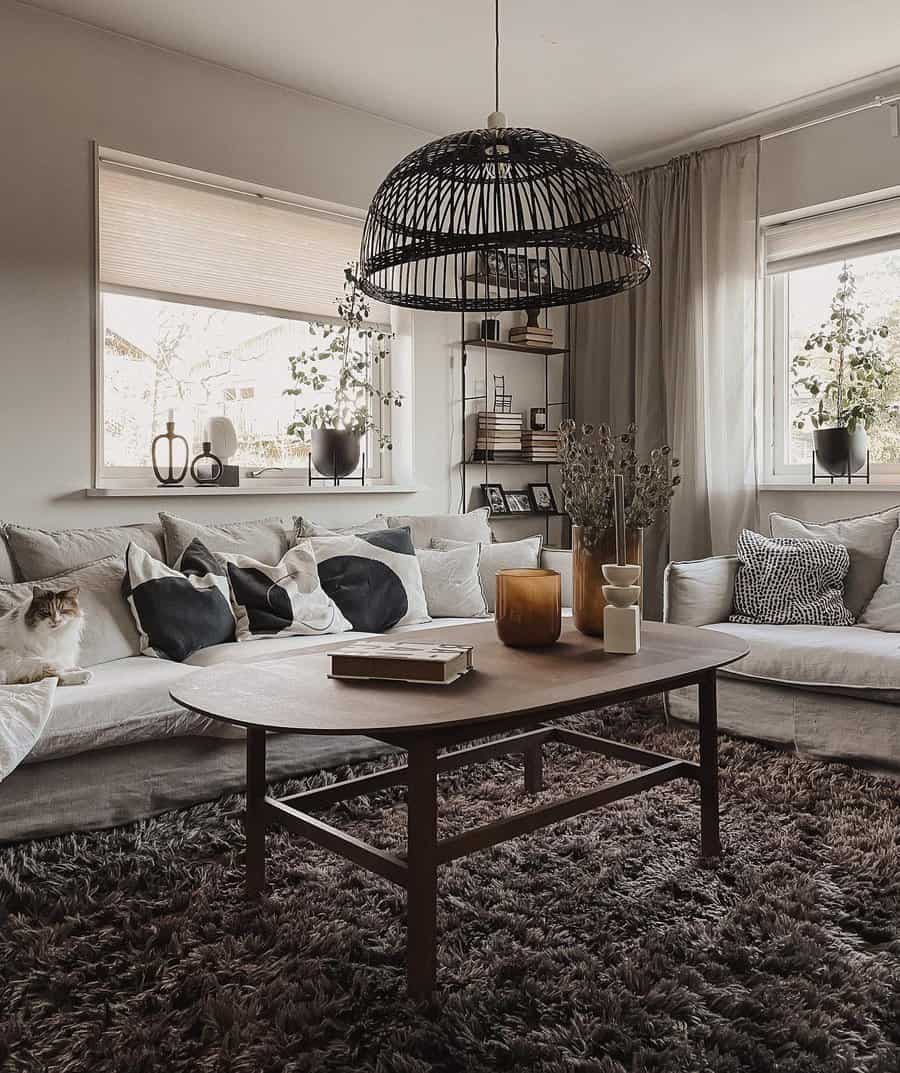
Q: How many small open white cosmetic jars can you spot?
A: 0